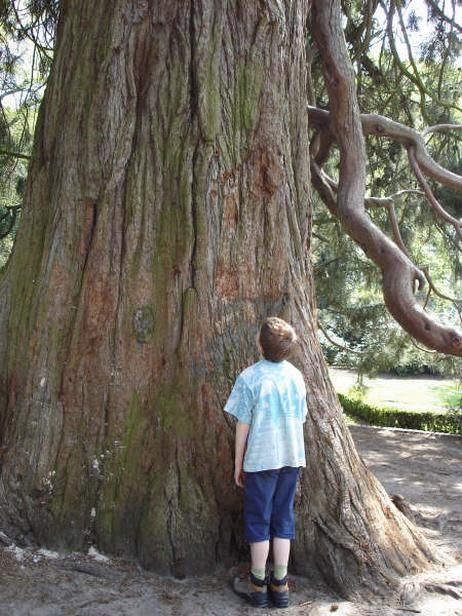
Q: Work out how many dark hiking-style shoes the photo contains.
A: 2